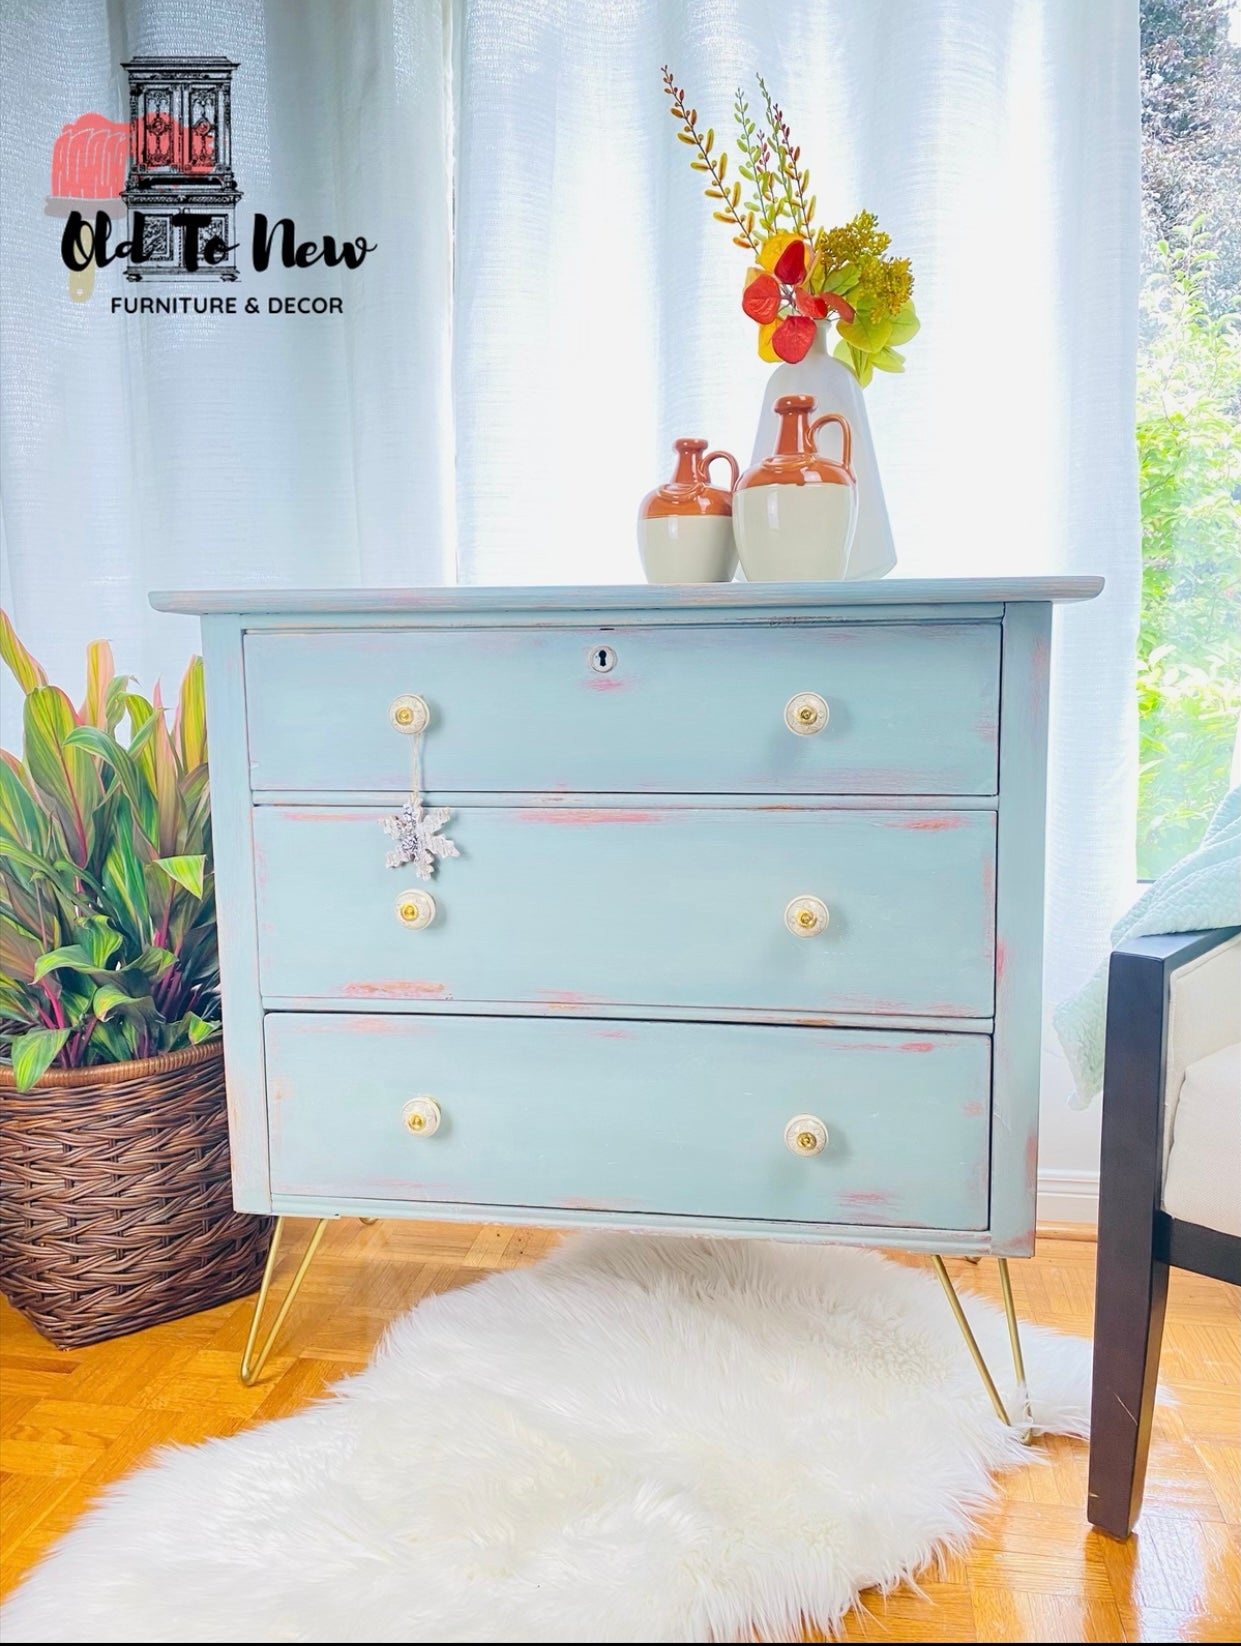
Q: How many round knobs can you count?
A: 6